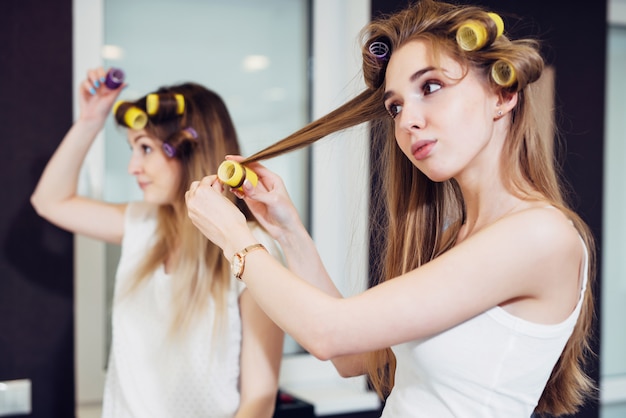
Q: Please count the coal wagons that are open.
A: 0